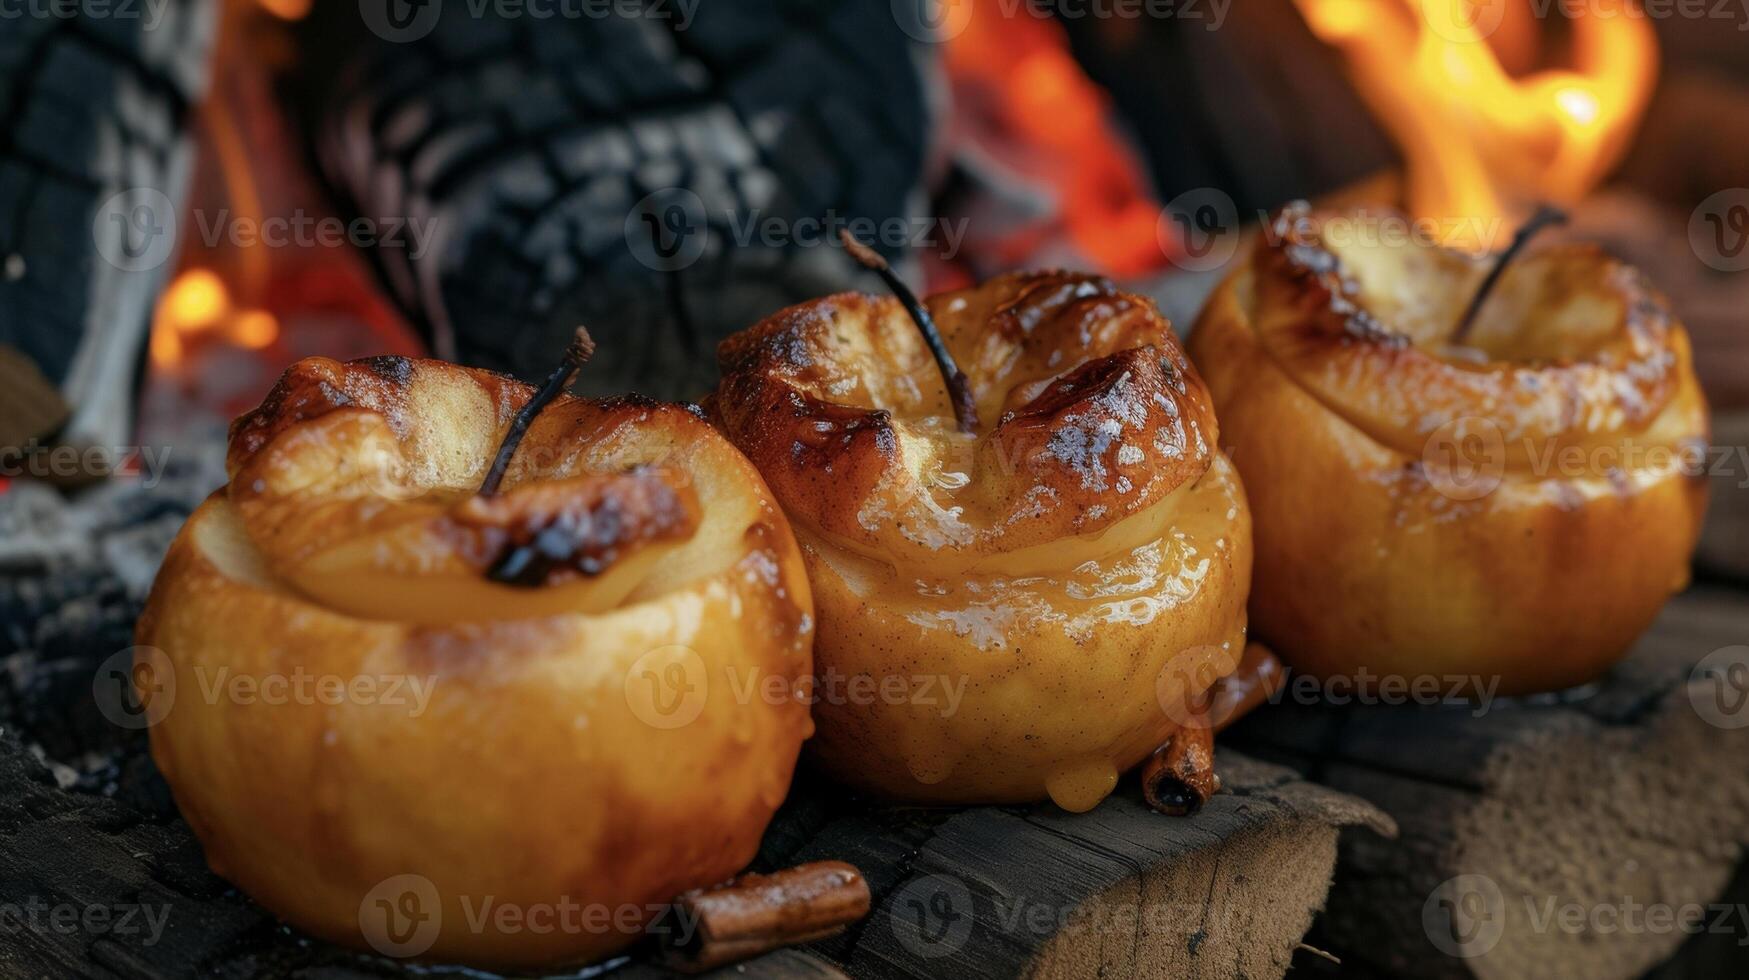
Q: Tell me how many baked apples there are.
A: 3